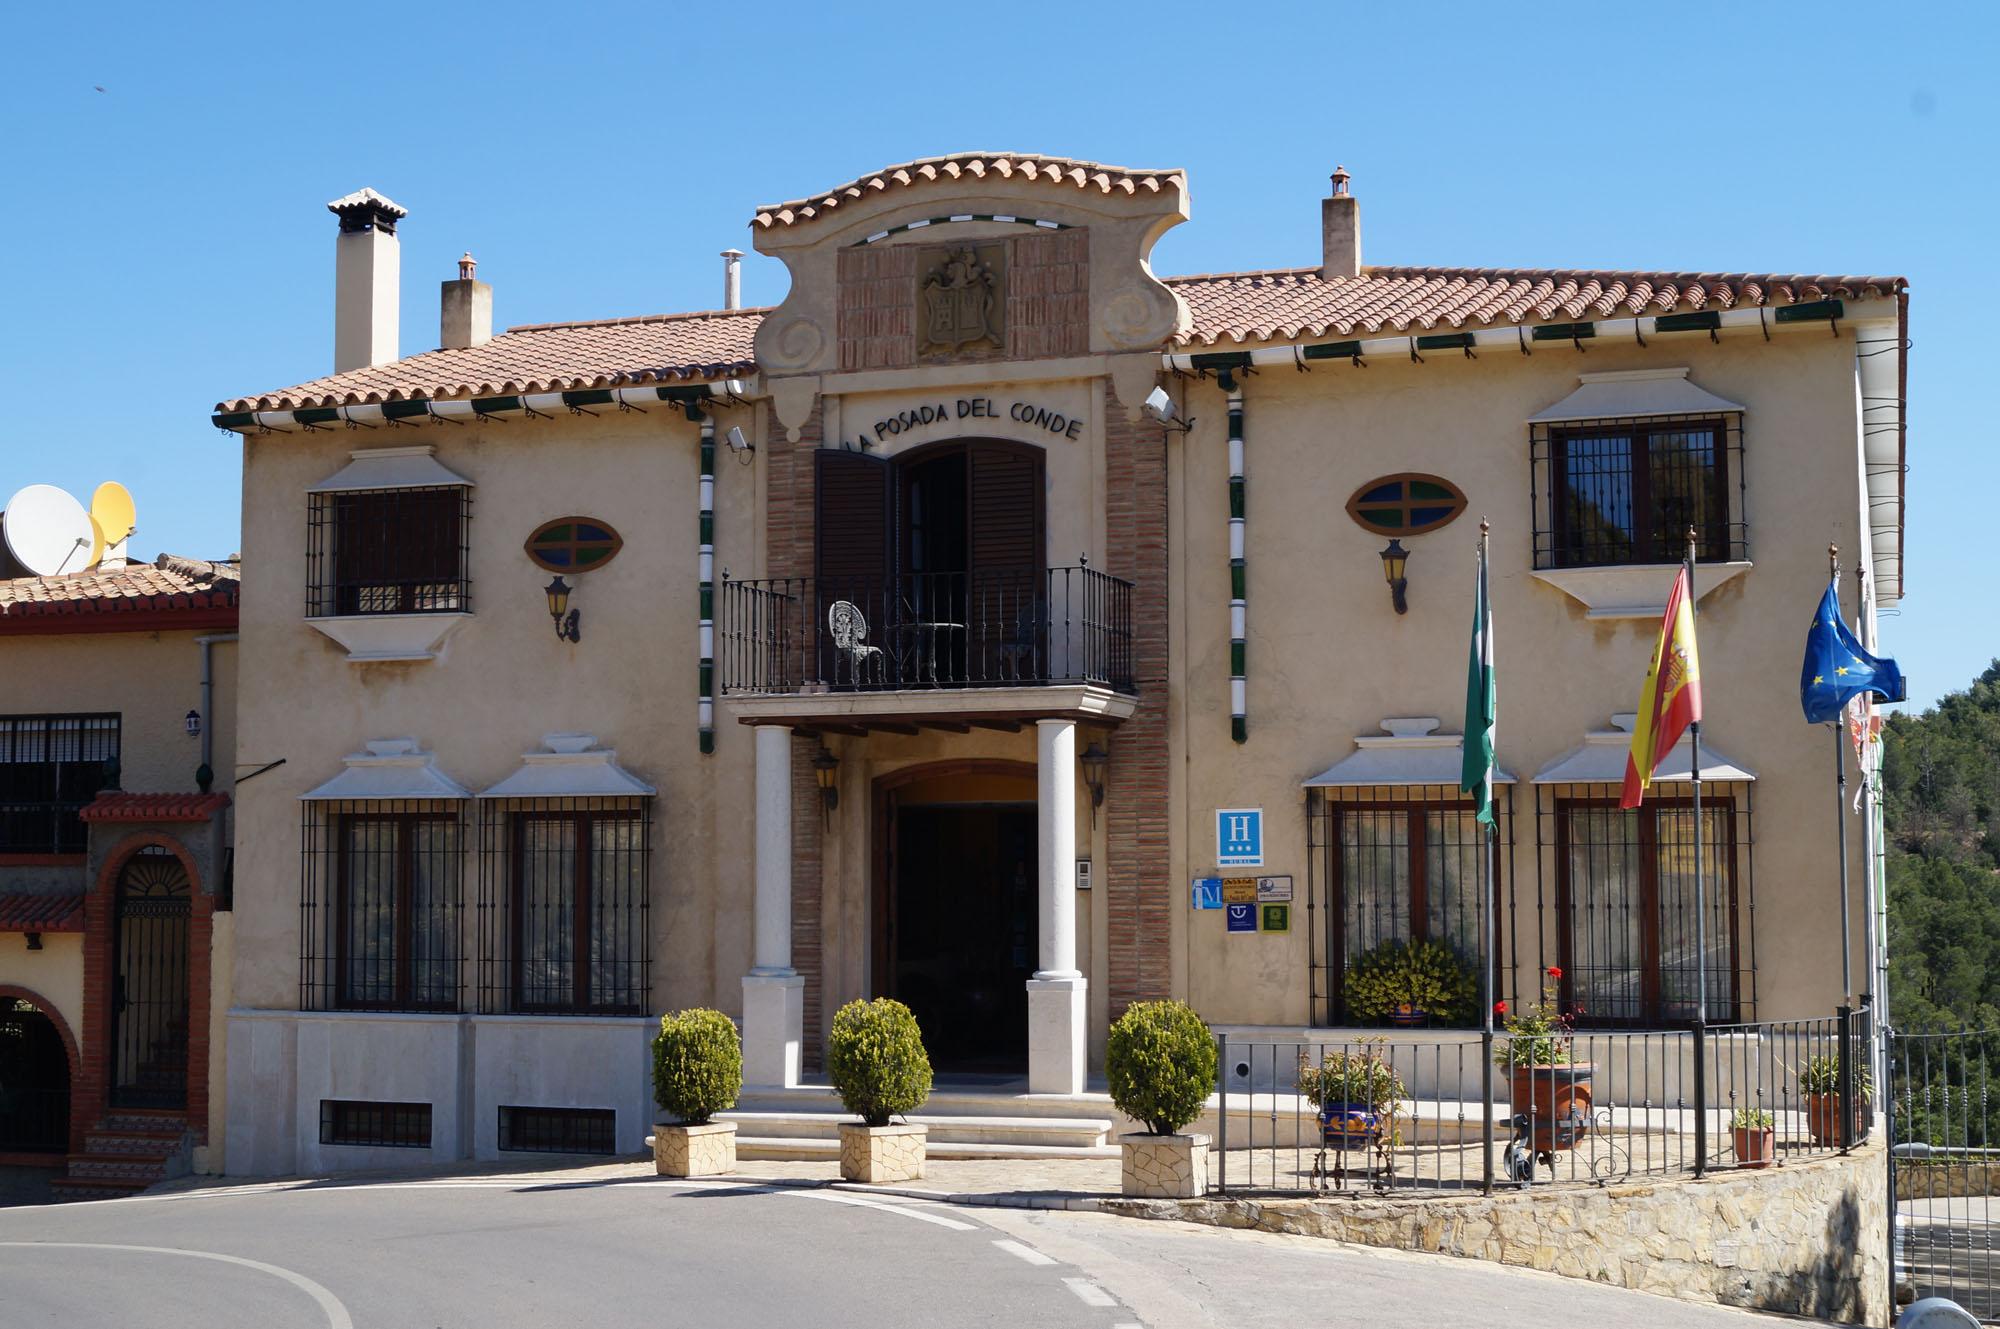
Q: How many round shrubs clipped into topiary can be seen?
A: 3